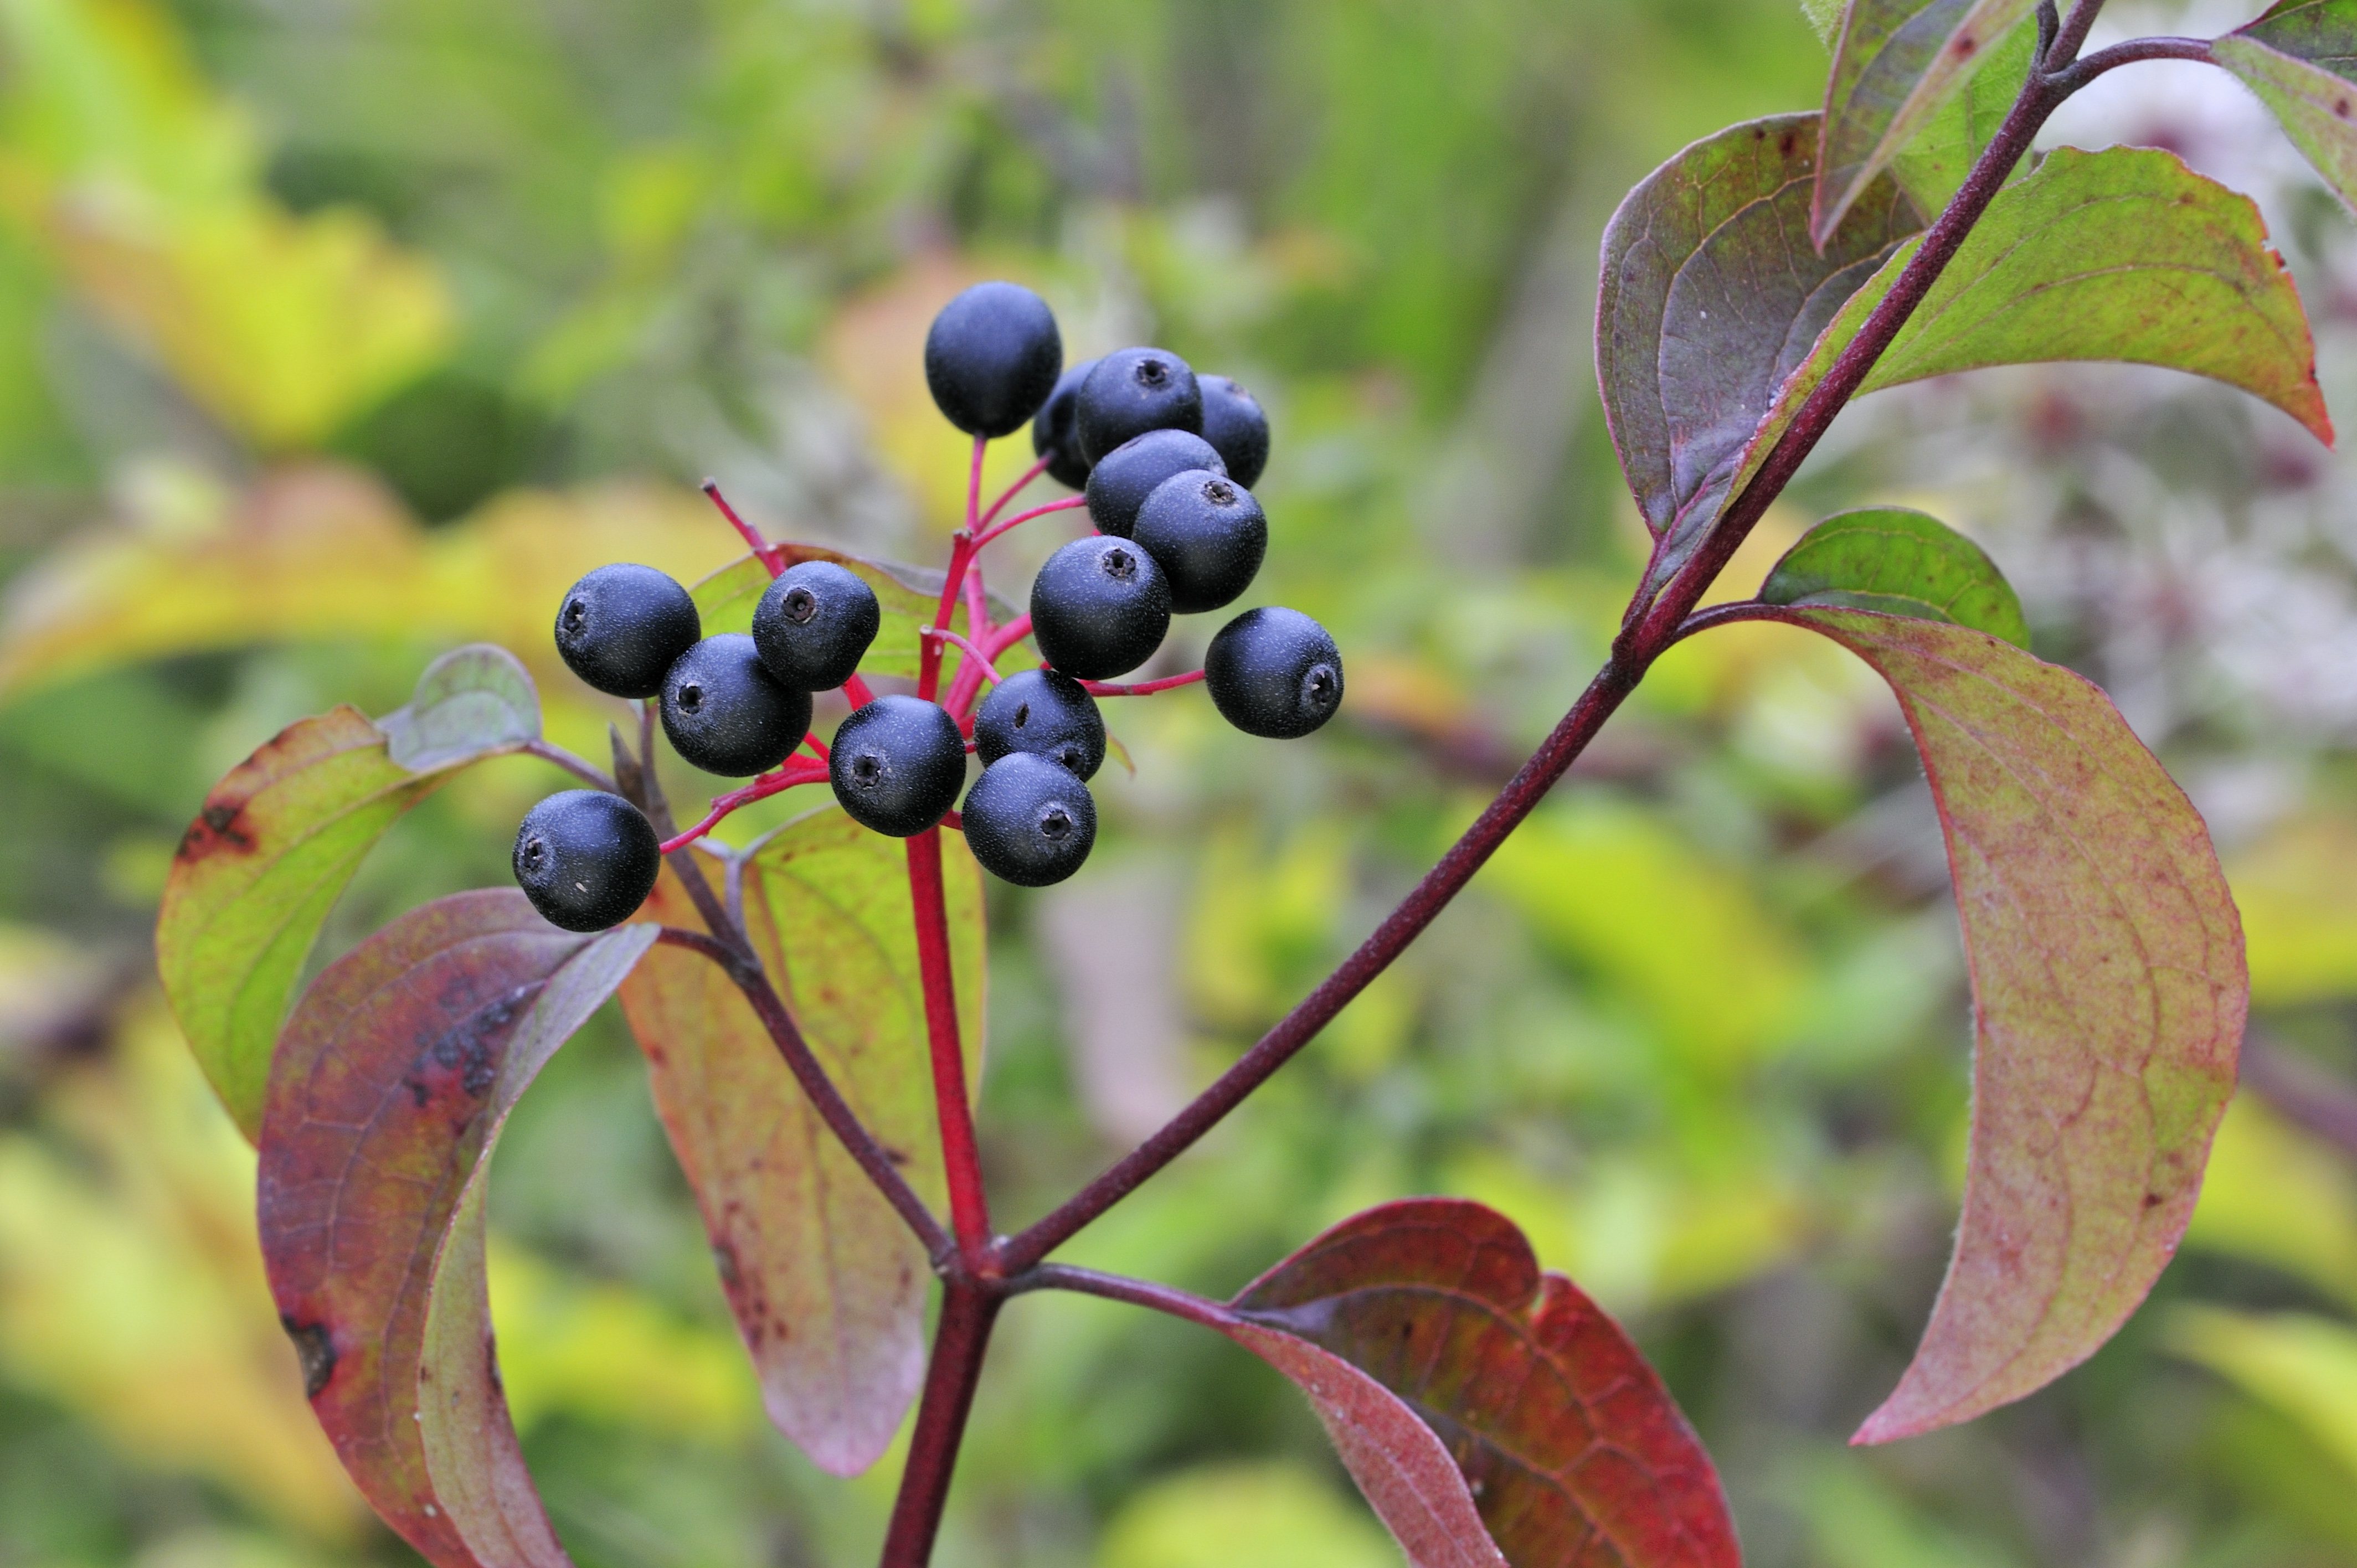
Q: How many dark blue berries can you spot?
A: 15